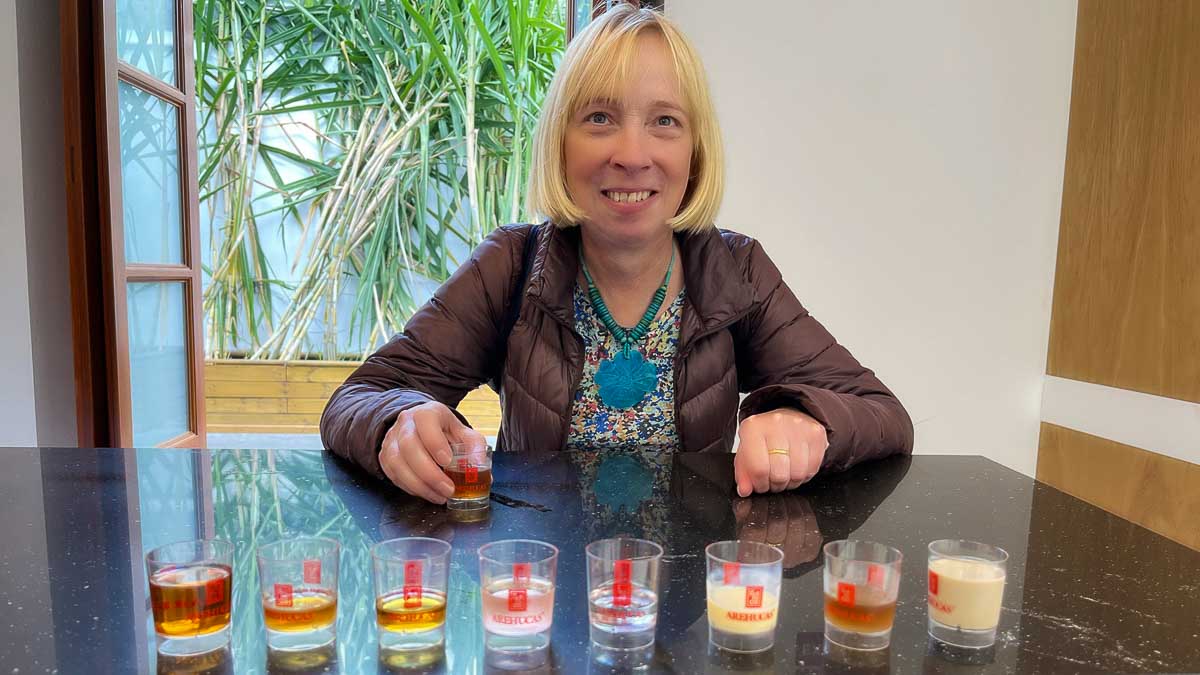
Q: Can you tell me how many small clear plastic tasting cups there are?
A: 9